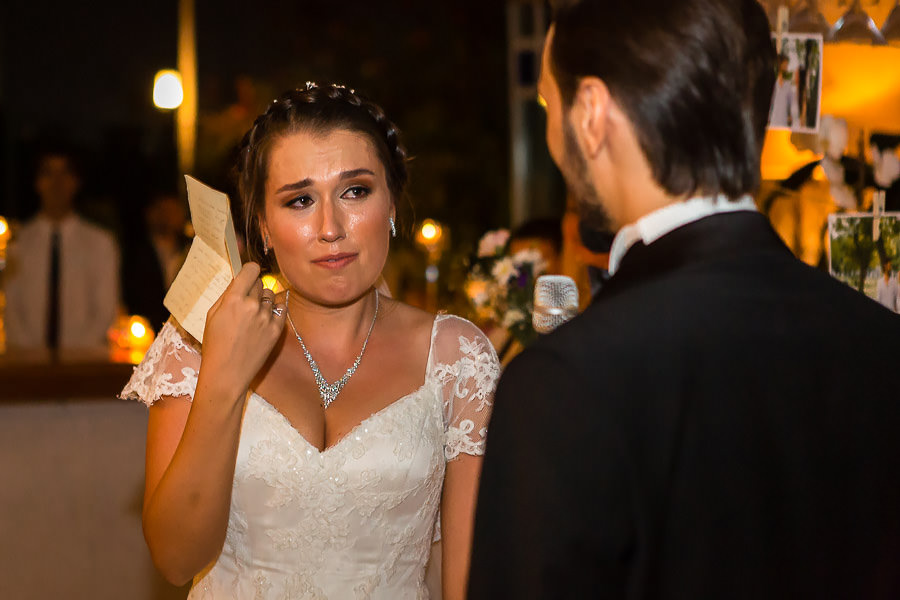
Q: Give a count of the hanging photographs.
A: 2